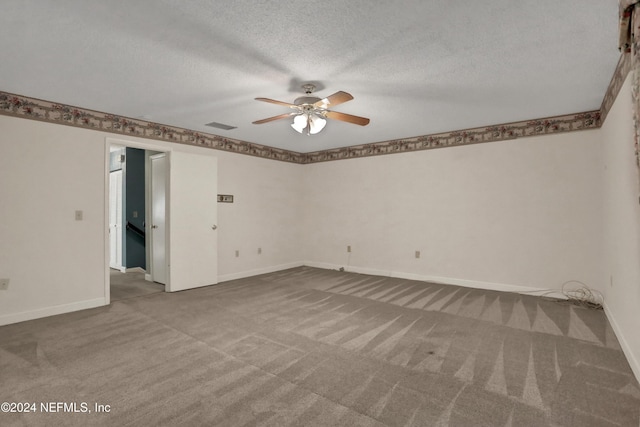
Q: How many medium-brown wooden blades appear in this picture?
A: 4